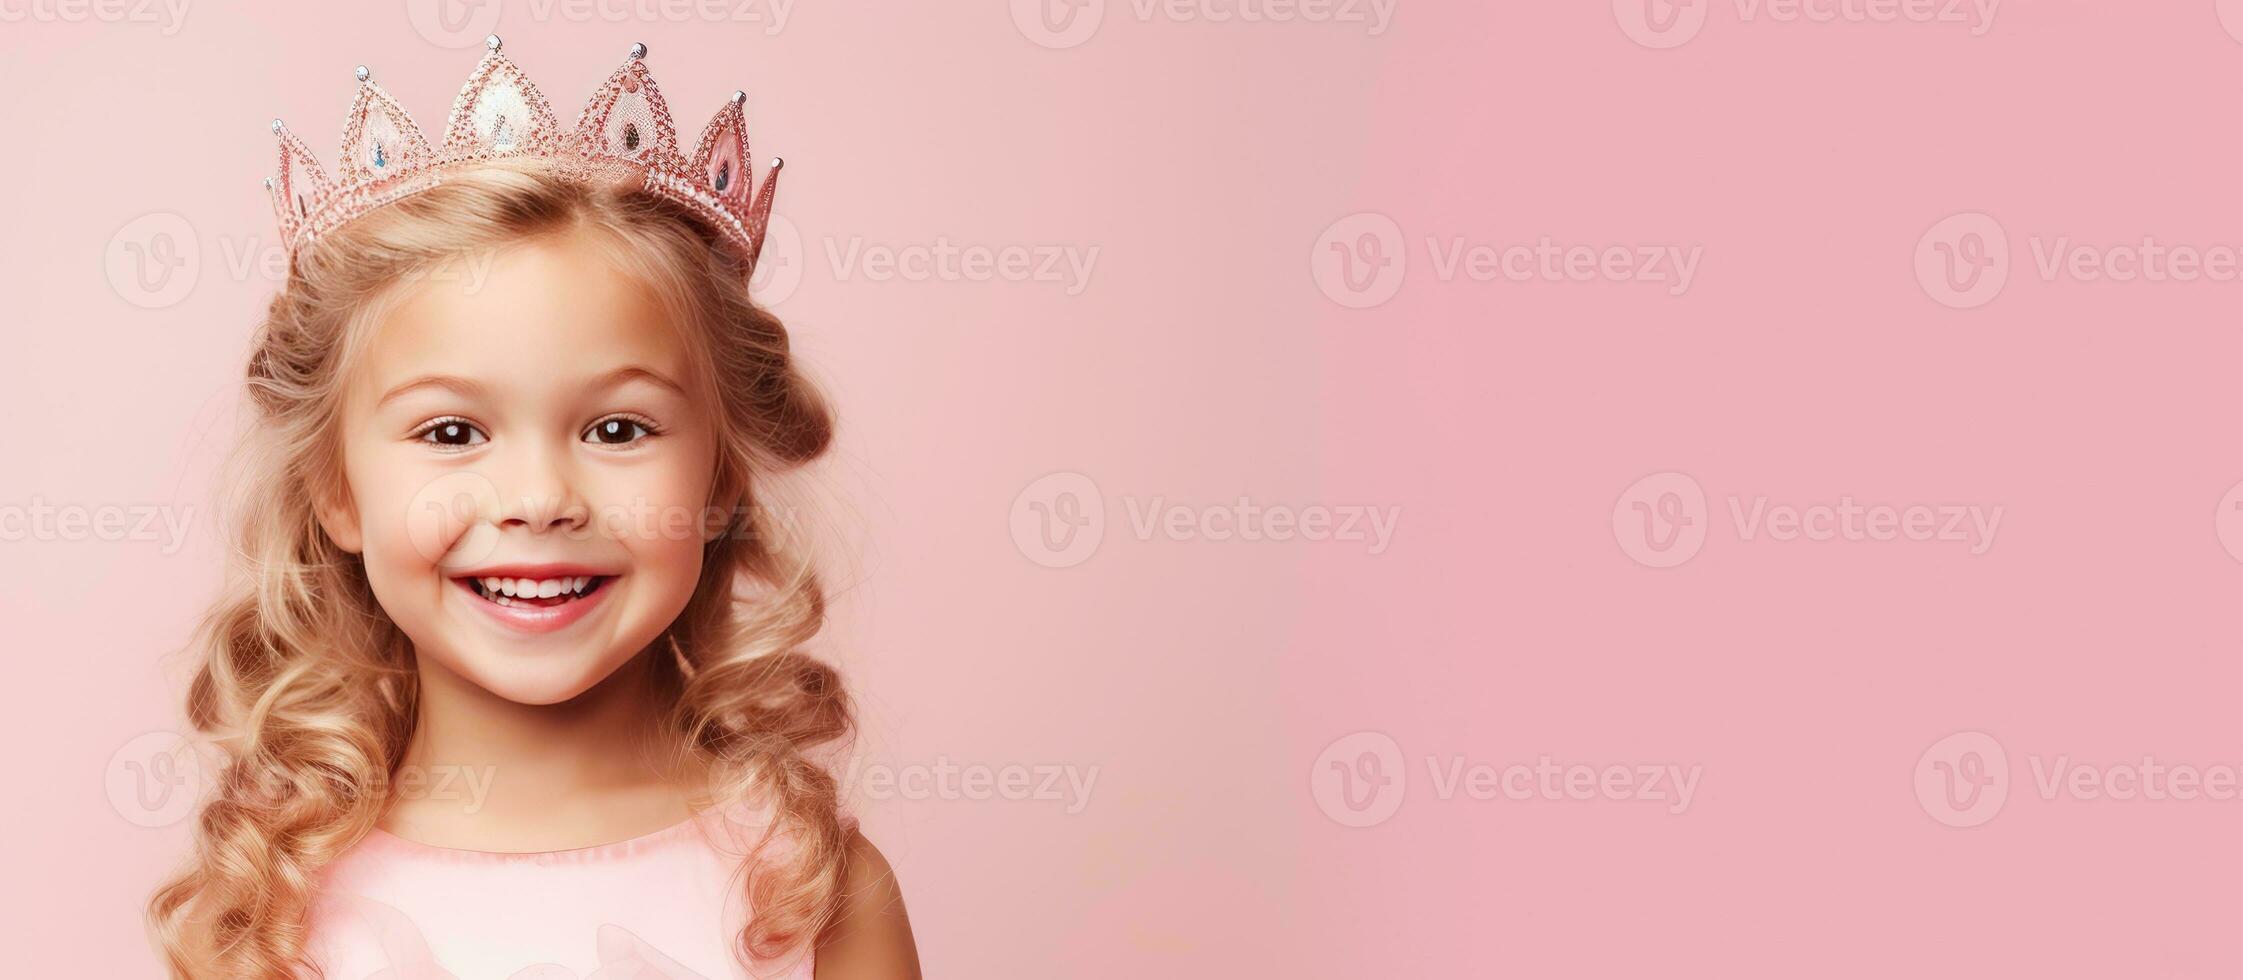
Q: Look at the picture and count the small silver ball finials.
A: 7